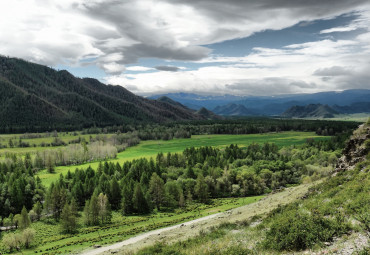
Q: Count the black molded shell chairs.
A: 0